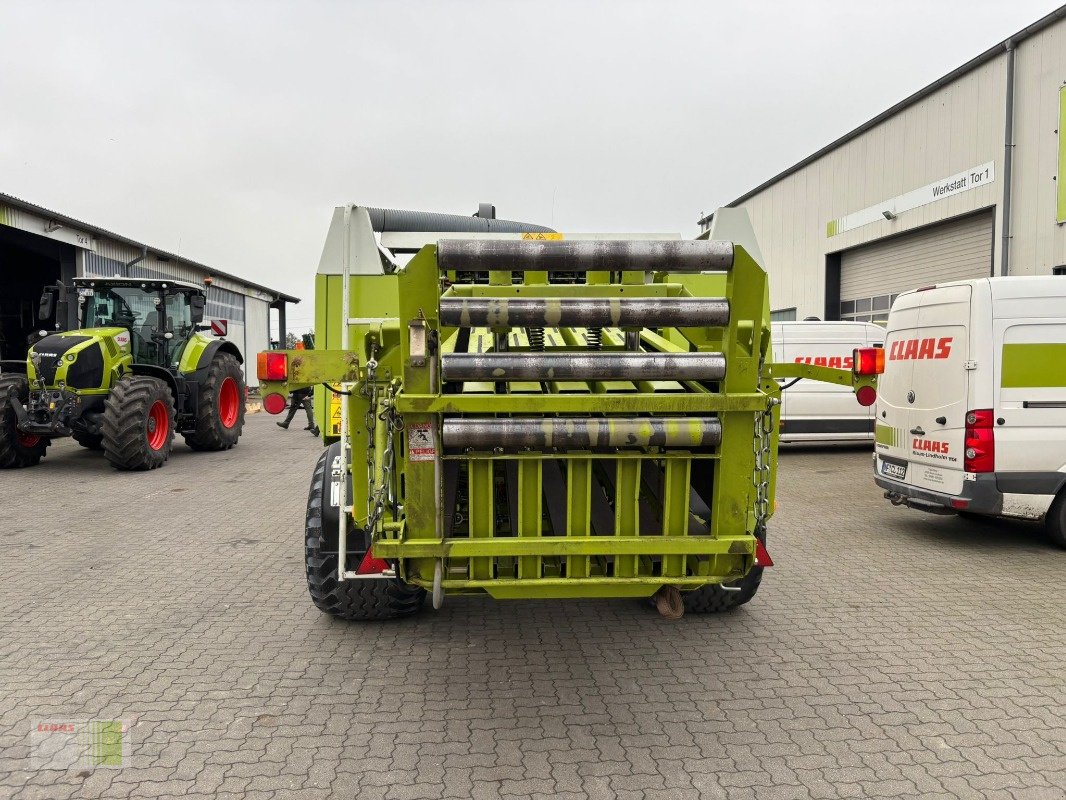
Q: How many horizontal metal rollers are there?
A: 4